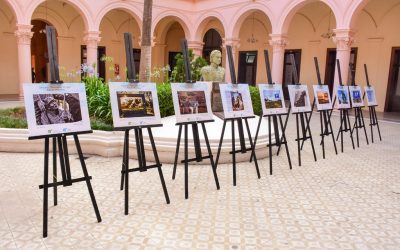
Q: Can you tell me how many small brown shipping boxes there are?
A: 0